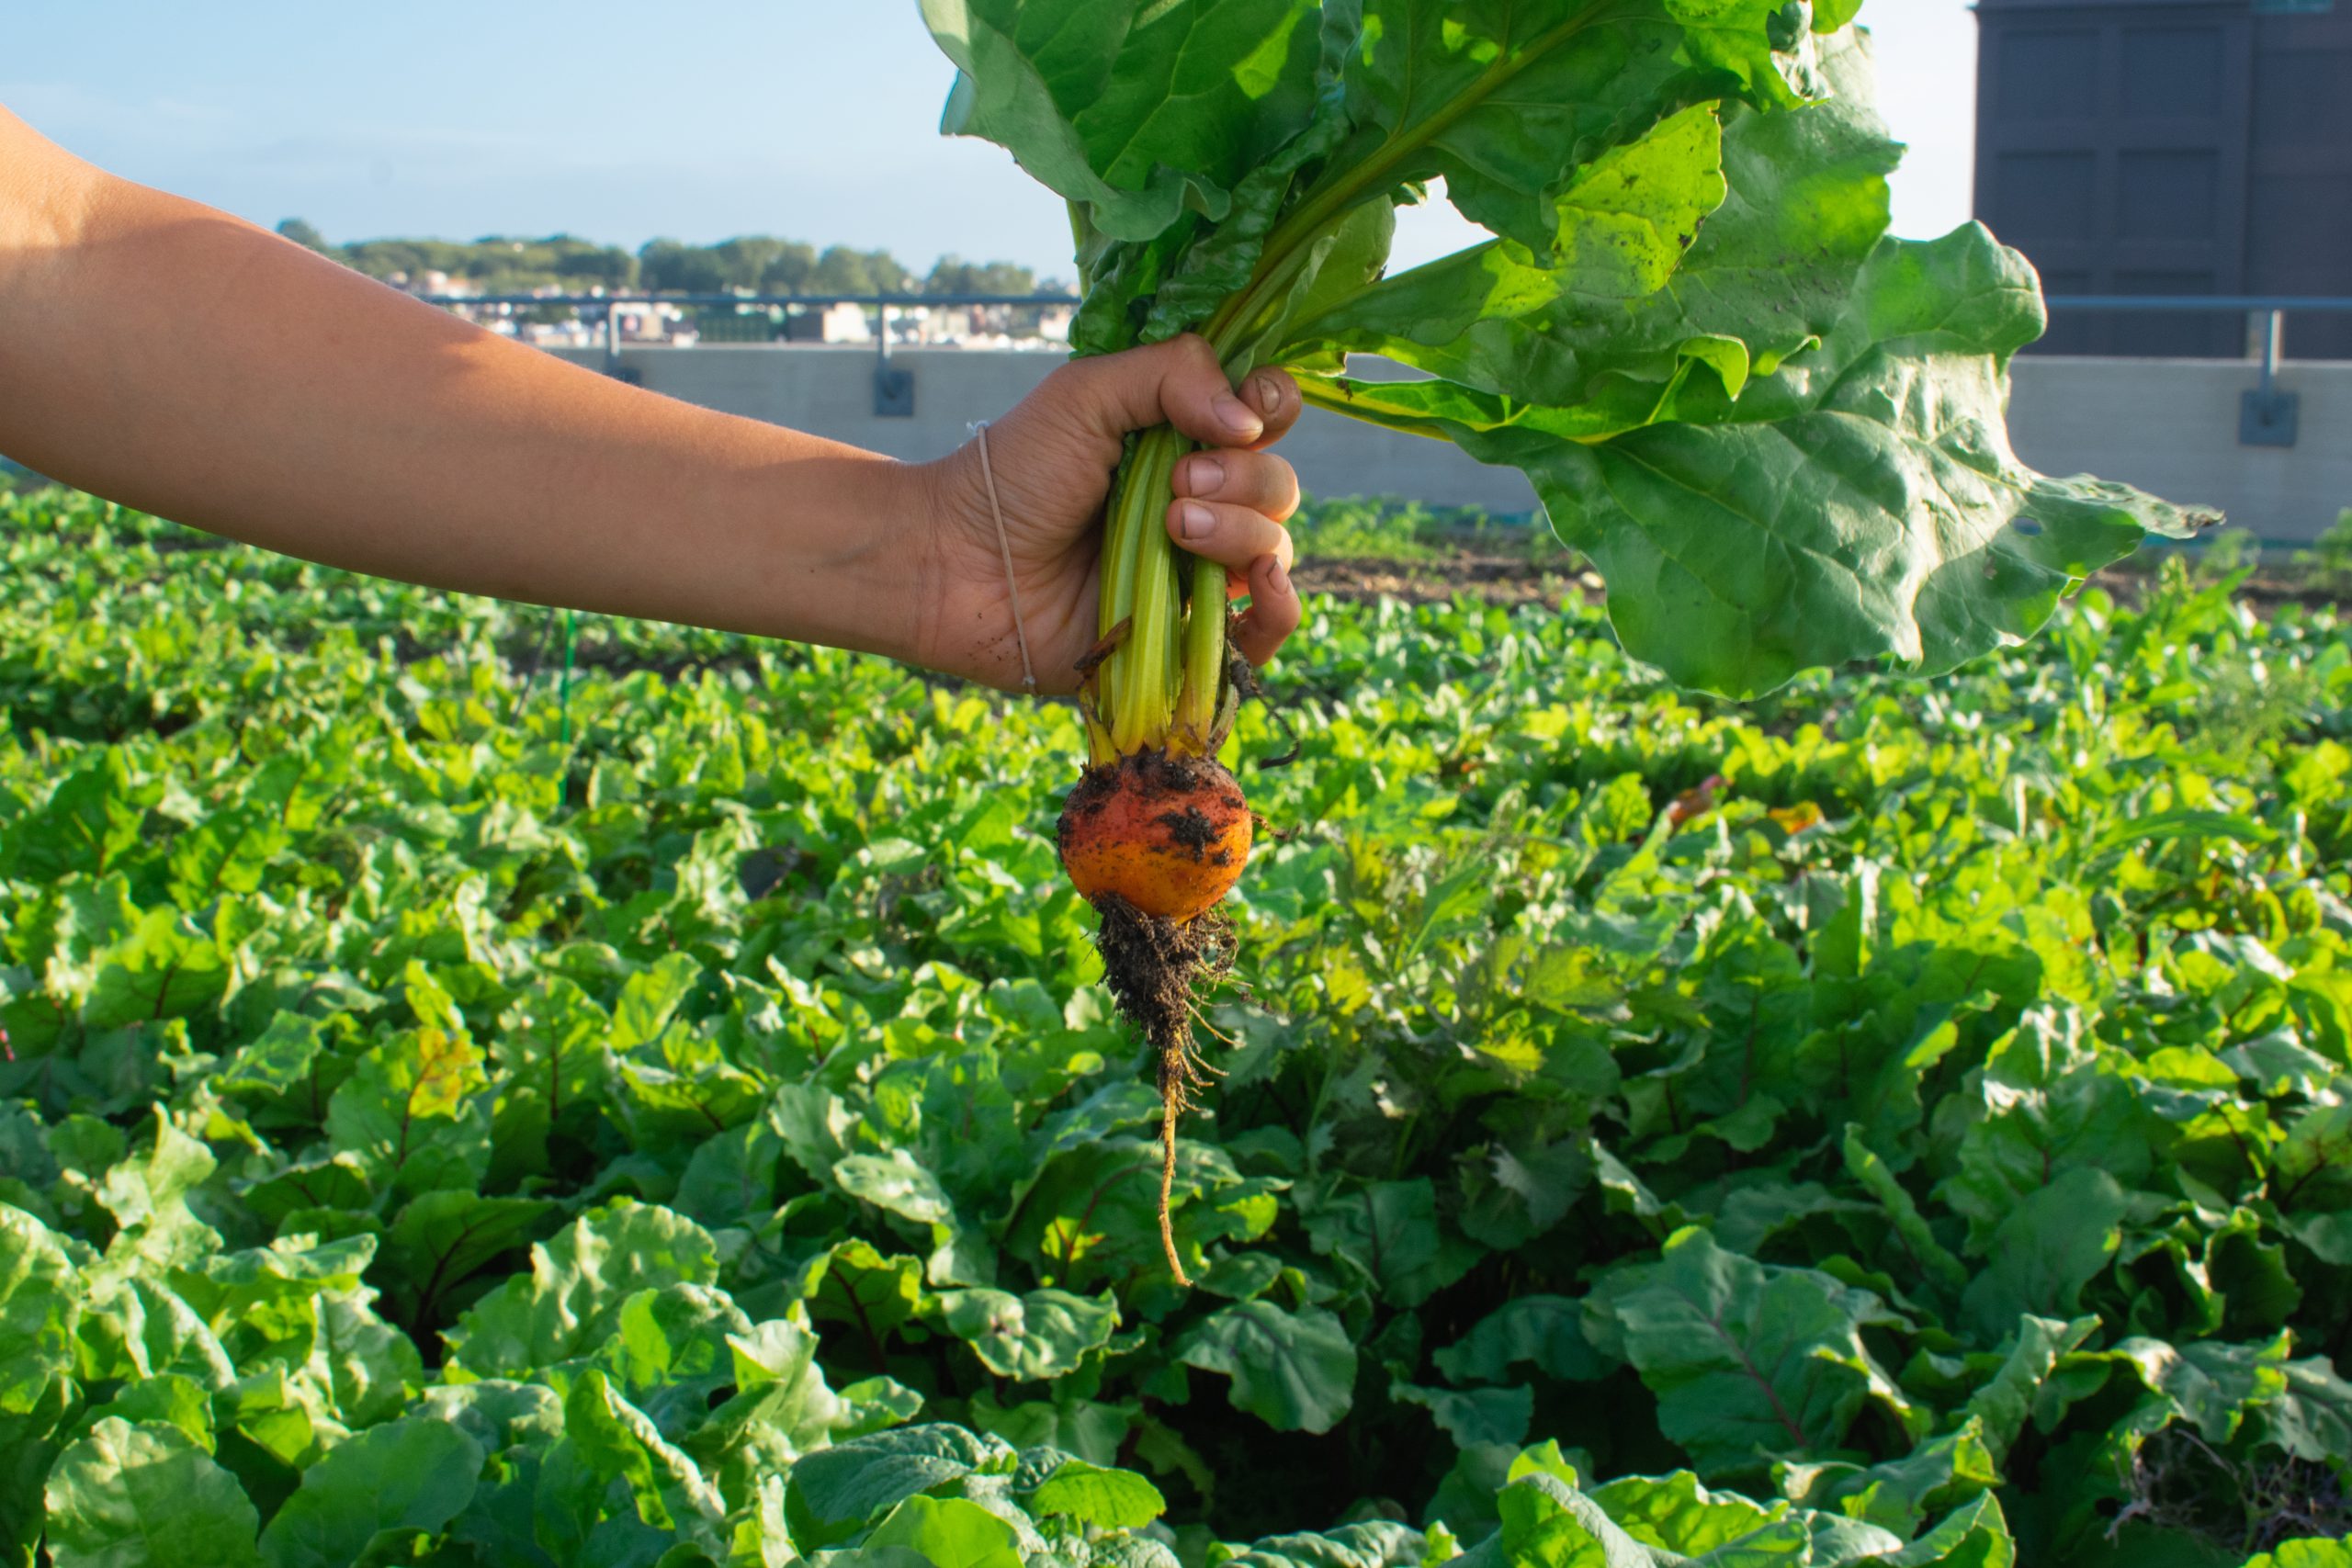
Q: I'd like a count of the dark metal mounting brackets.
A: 3